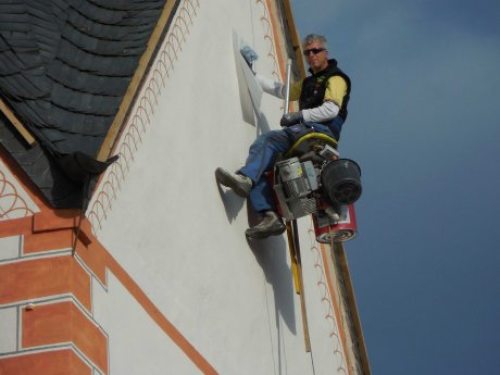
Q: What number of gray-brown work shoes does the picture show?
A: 2